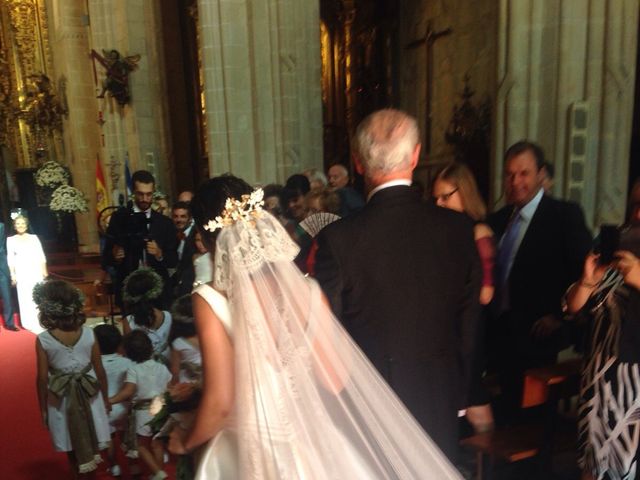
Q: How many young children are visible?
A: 5